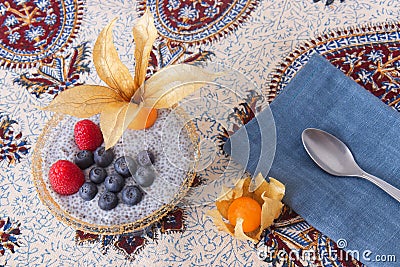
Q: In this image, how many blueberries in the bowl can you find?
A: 10